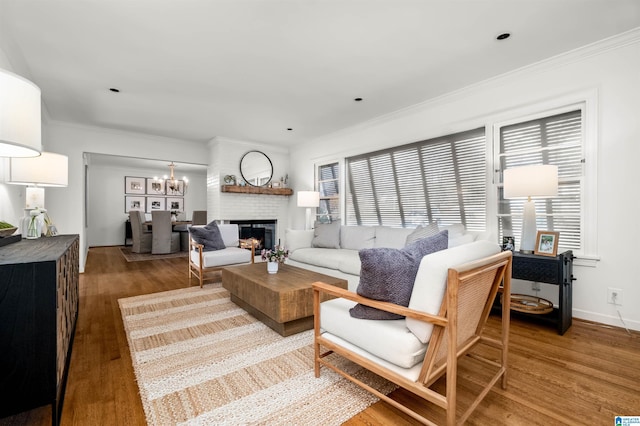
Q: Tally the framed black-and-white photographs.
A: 6